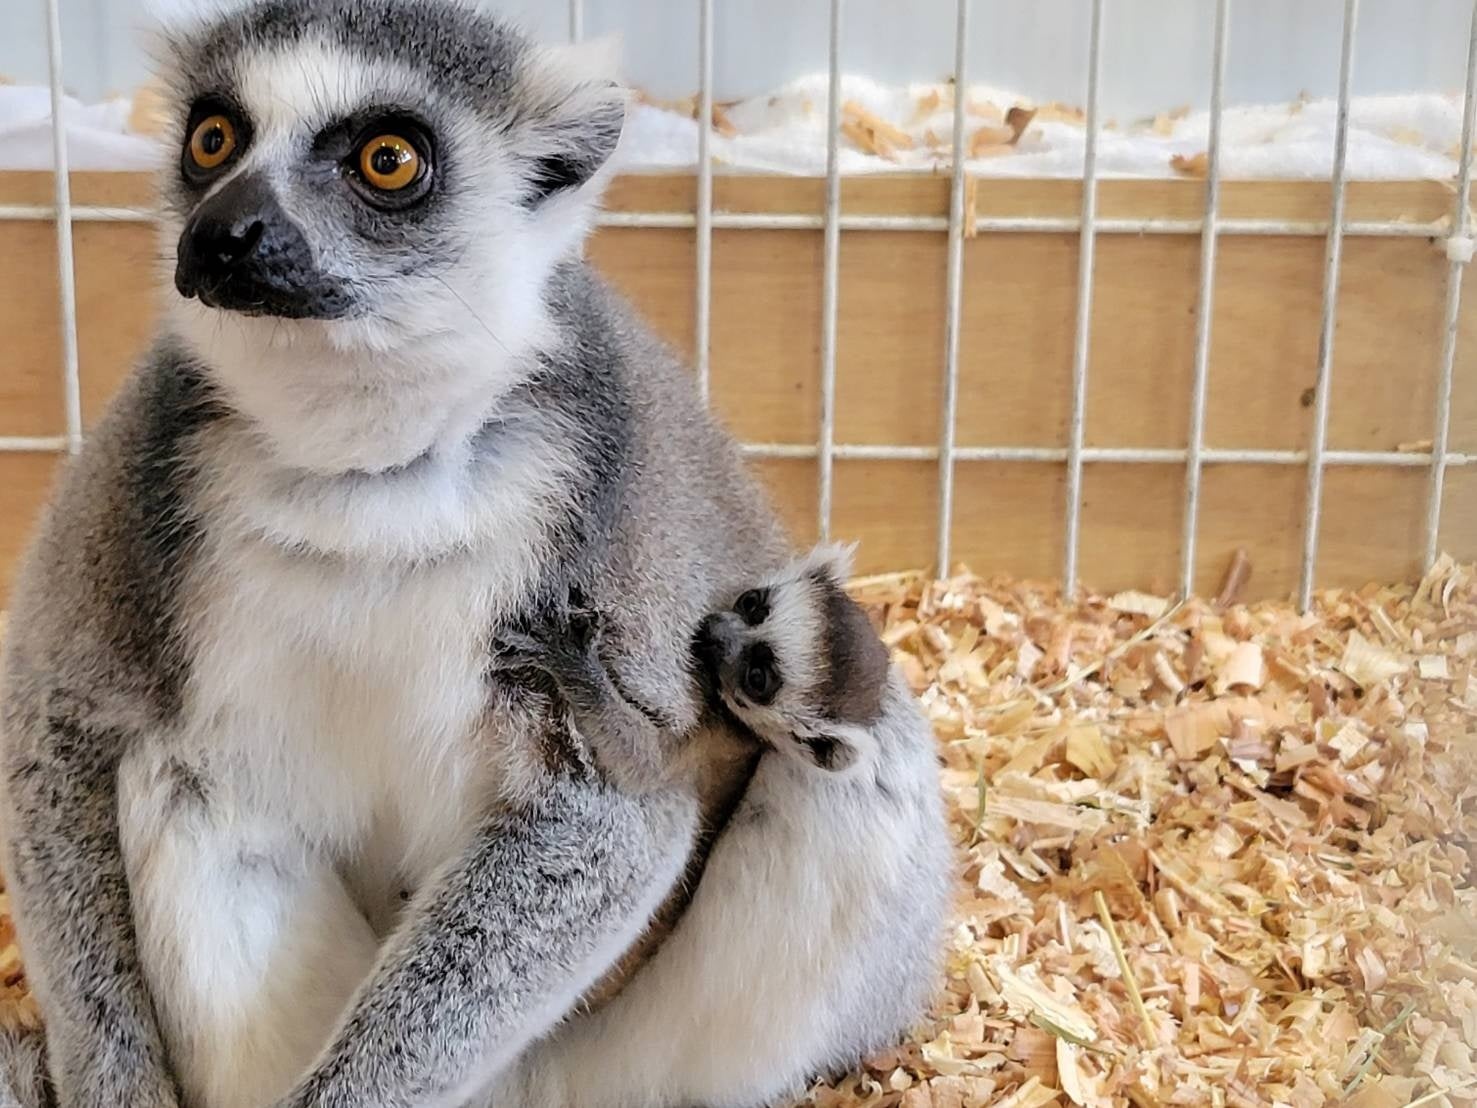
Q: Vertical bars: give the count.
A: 9